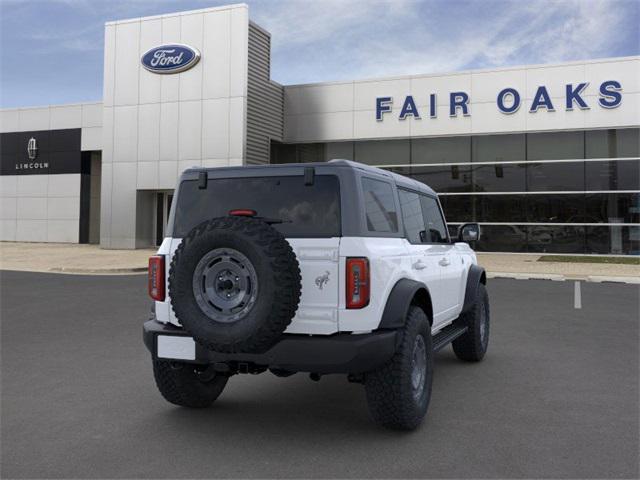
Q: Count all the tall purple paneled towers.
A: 0